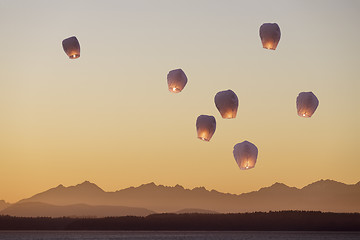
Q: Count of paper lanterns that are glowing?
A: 7